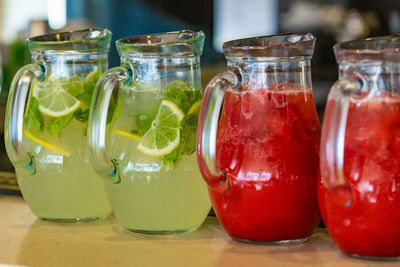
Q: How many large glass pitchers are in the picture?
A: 4